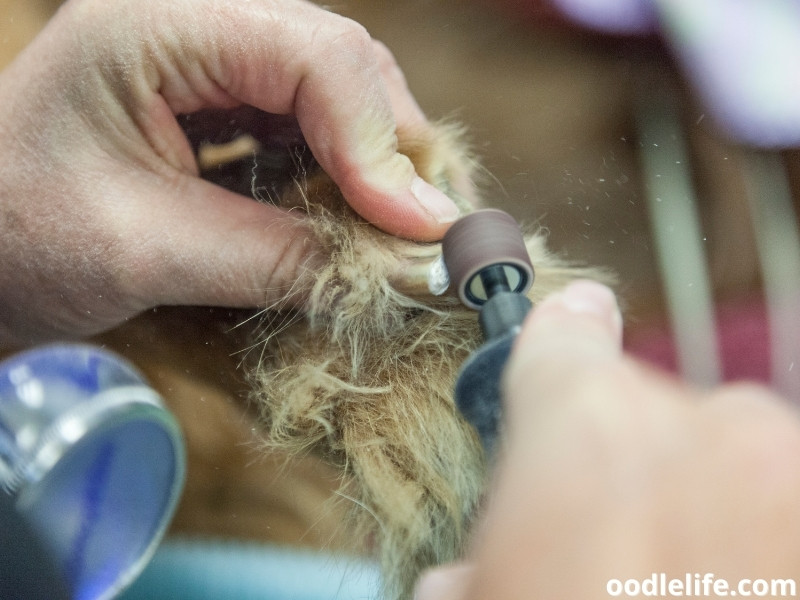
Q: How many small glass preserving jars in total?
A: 0